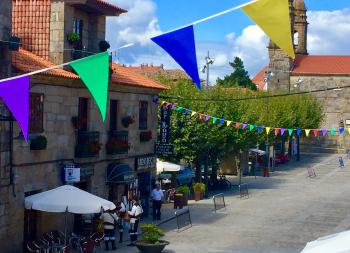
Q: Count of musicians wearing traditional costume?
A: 3